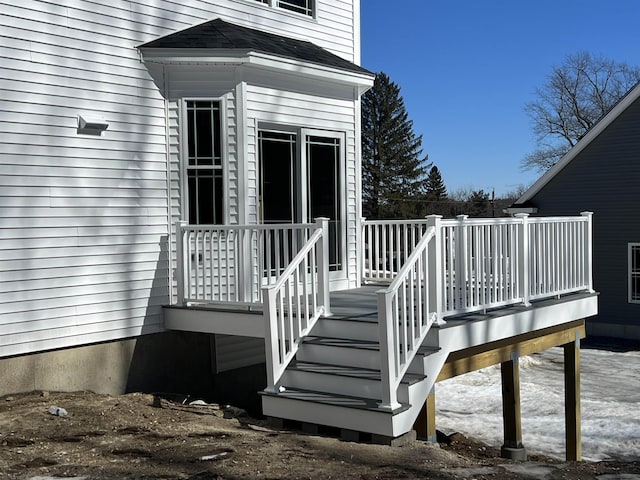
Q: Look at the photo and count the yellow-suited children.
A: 0